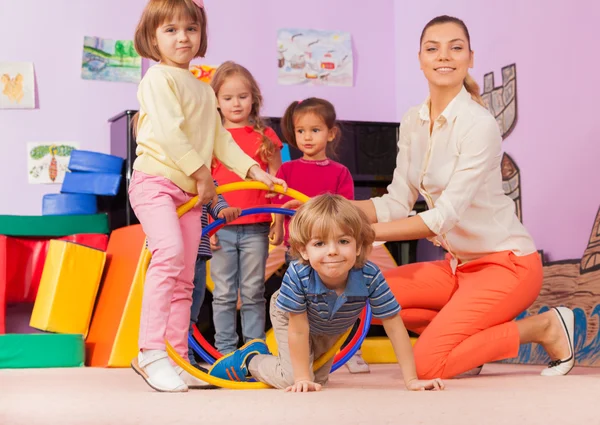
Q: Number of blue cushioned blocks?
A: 3